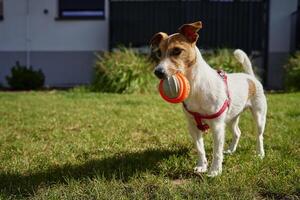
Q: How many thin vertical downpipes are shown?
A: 1